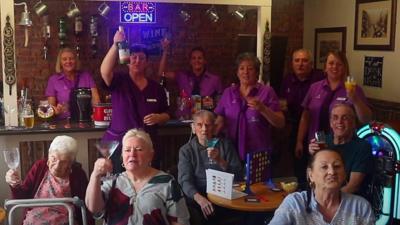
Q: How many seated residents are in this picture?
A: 5